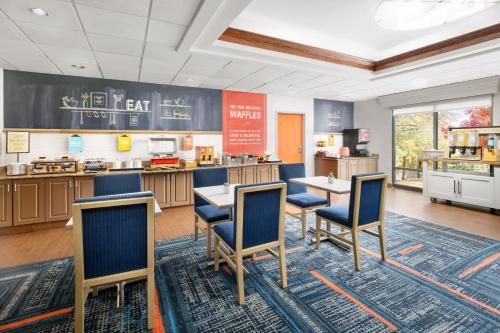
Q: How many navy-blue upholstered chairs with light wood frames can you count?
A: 6